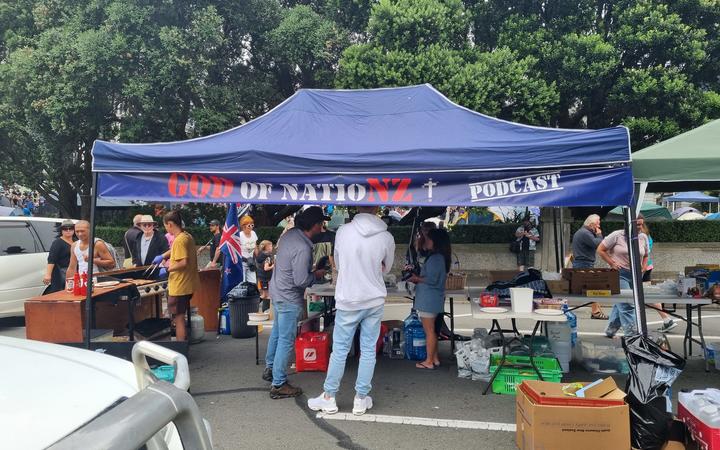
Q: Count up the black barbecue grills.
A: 1